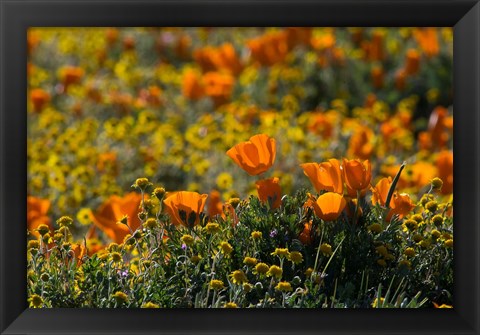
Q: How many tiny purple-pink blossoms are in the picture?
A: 3